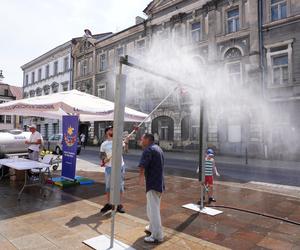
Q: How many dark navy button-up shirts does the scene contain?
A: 1